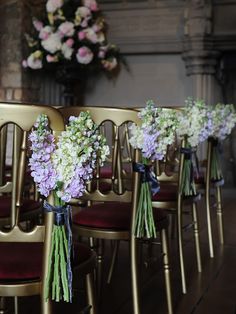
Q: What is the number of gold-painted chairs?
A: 4